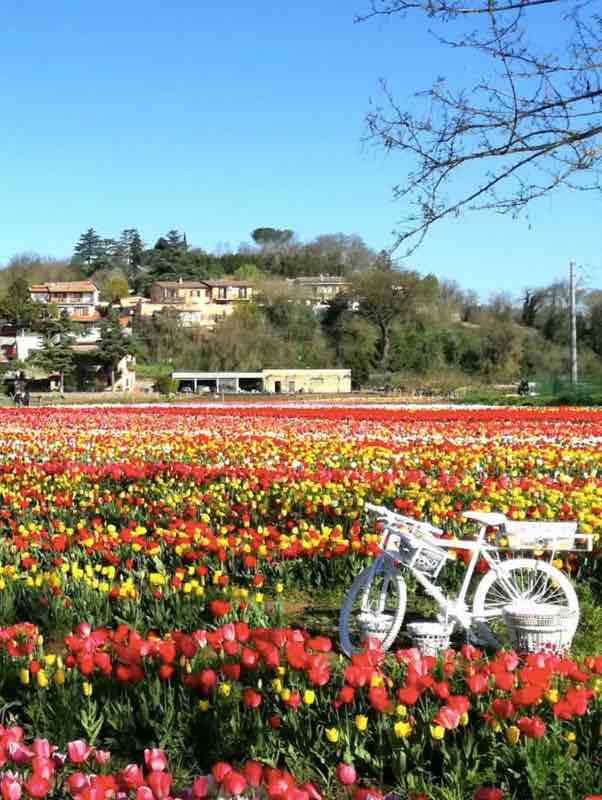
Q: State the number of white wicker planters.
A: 3